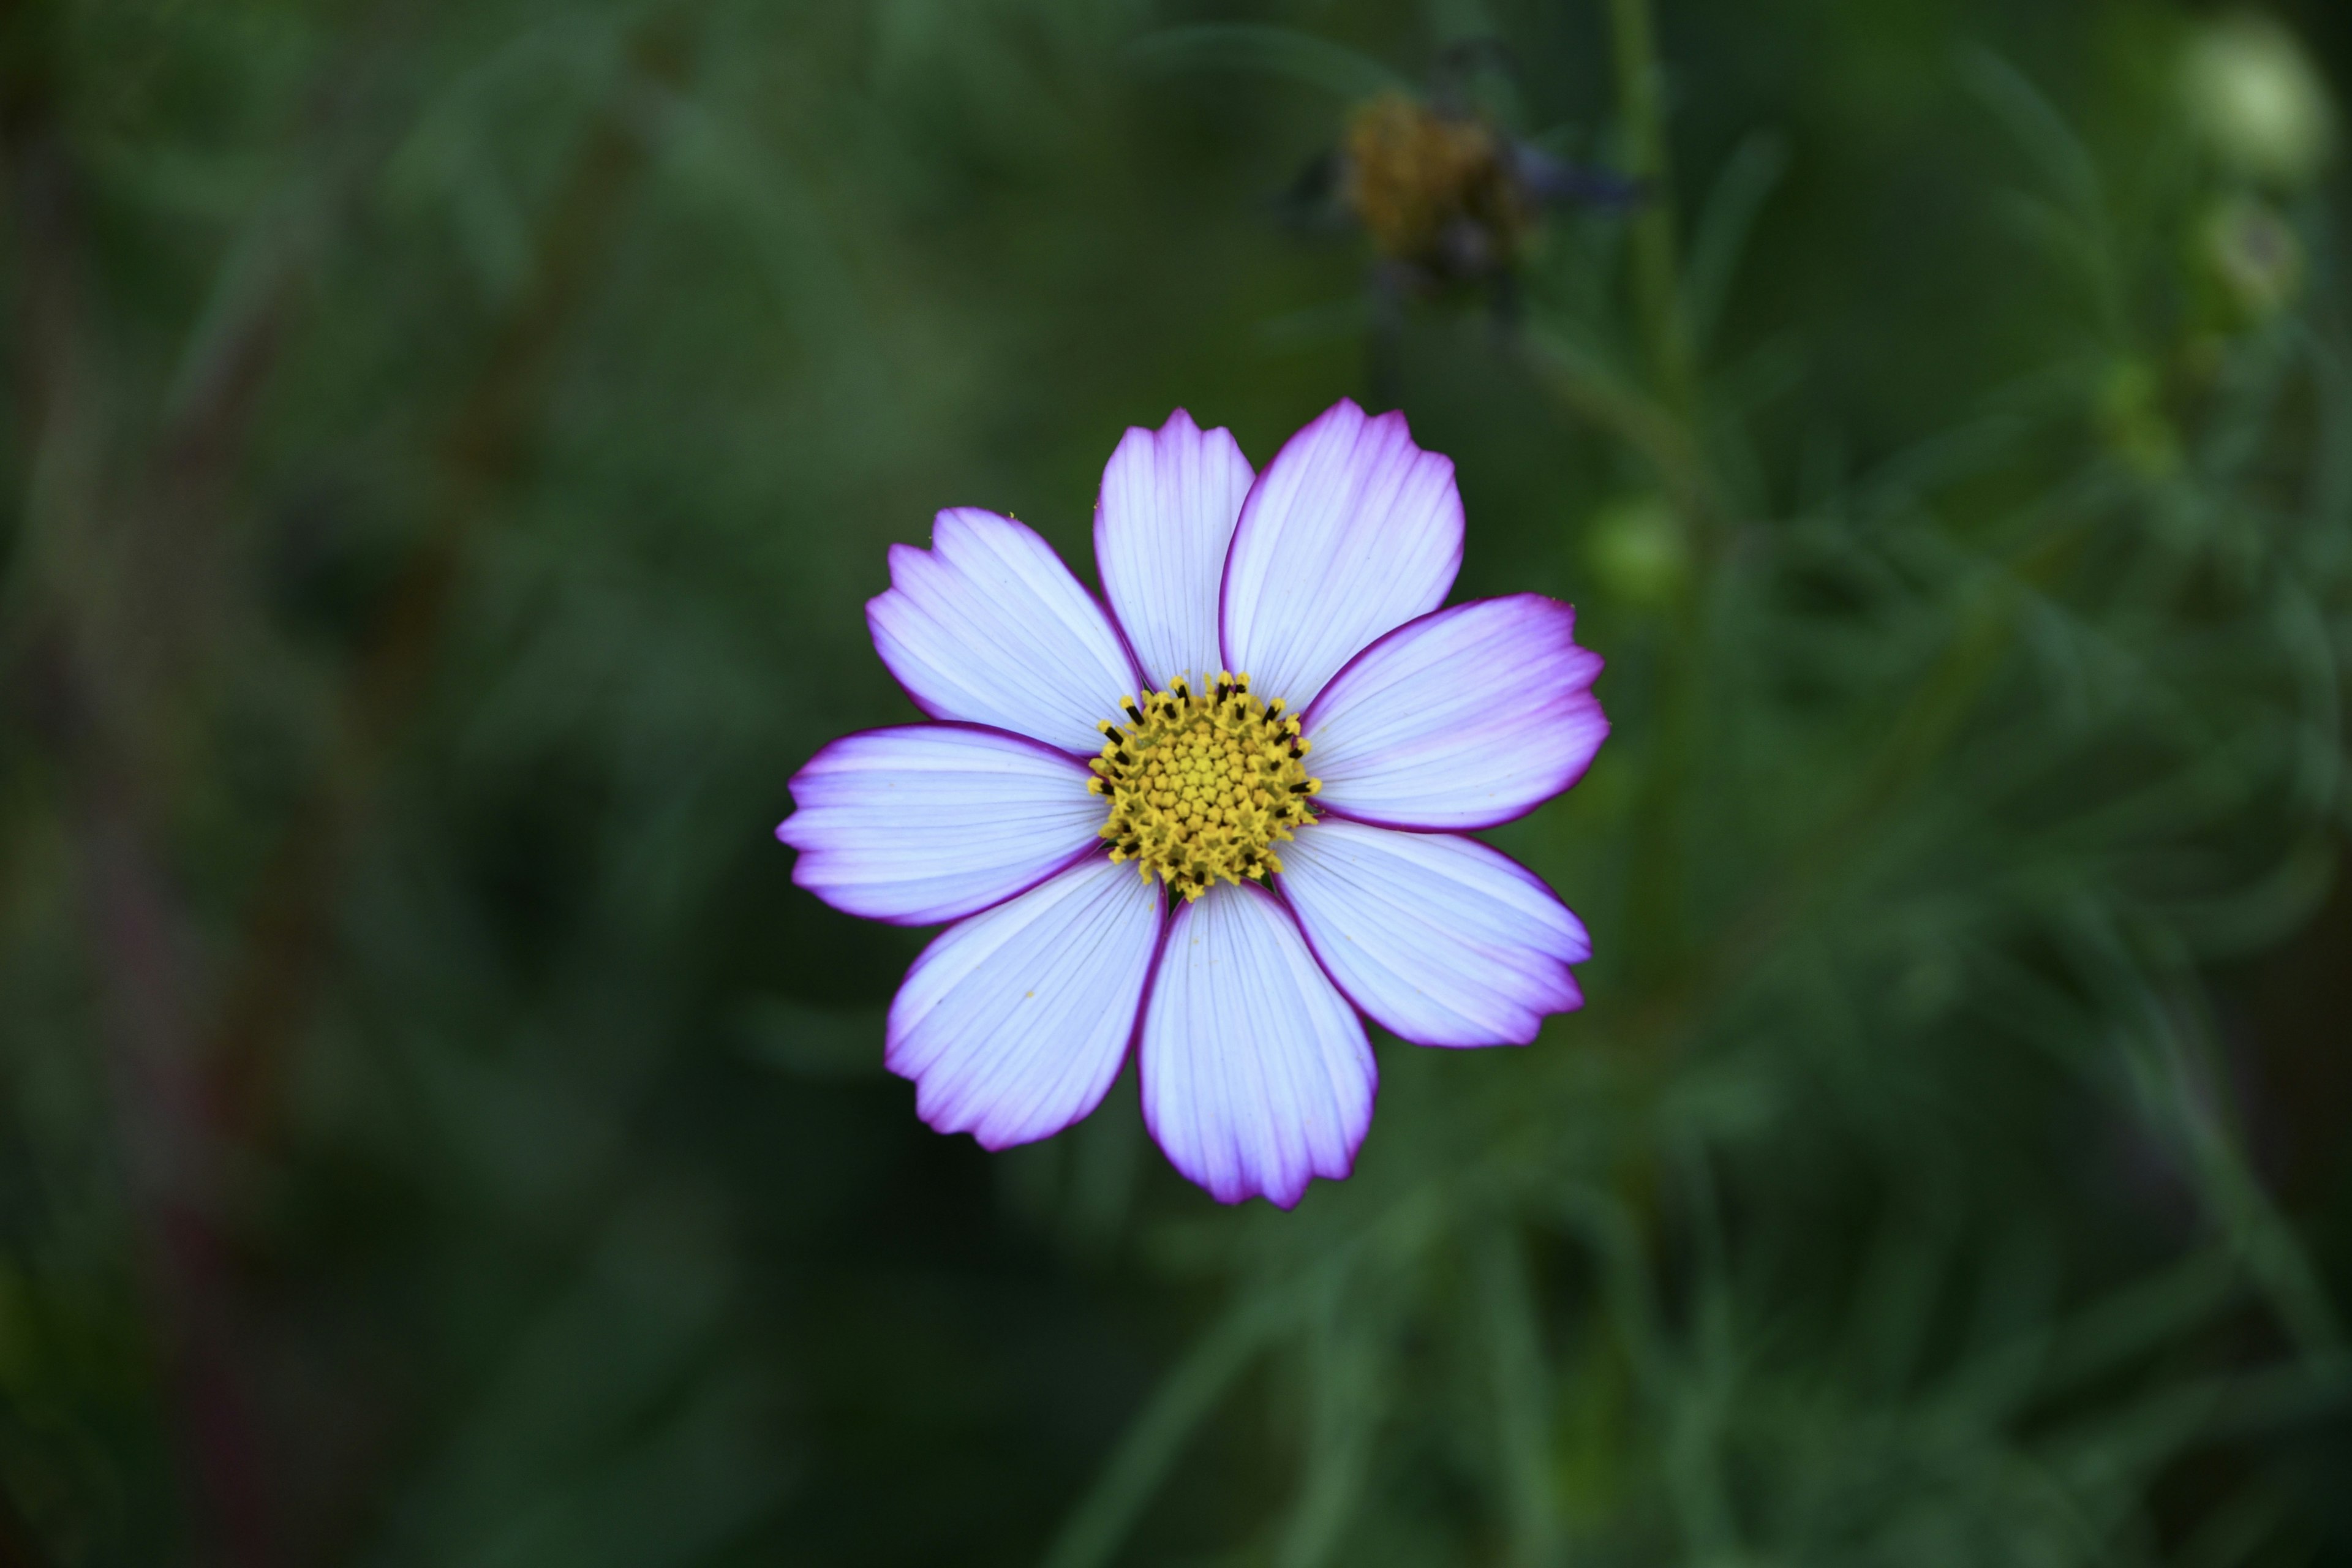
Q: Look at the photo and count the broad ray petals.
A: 8